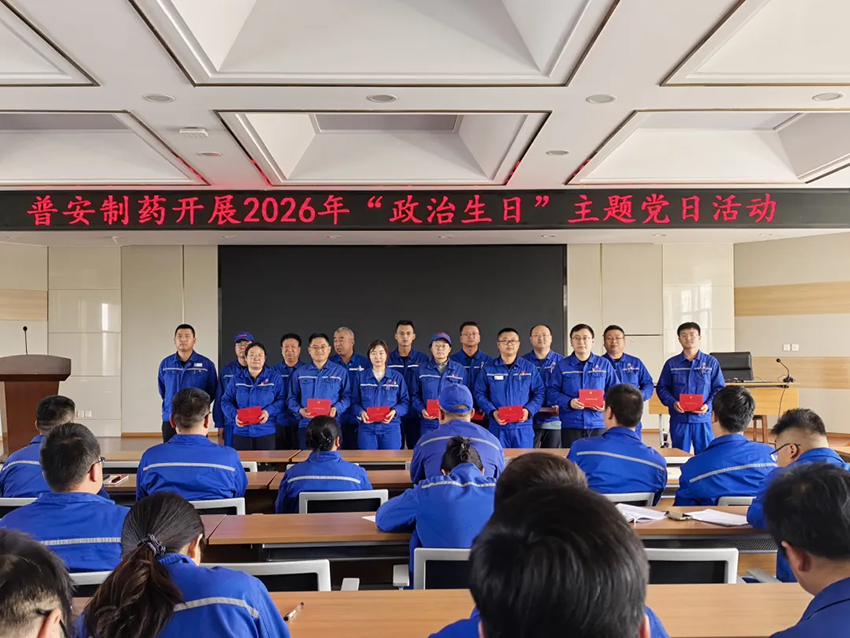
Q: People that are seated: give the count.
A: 14